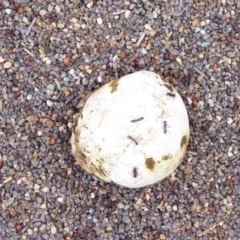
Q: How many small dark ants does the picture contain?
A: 5